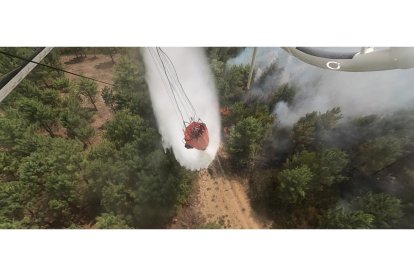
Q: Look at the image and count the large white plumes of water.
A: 1